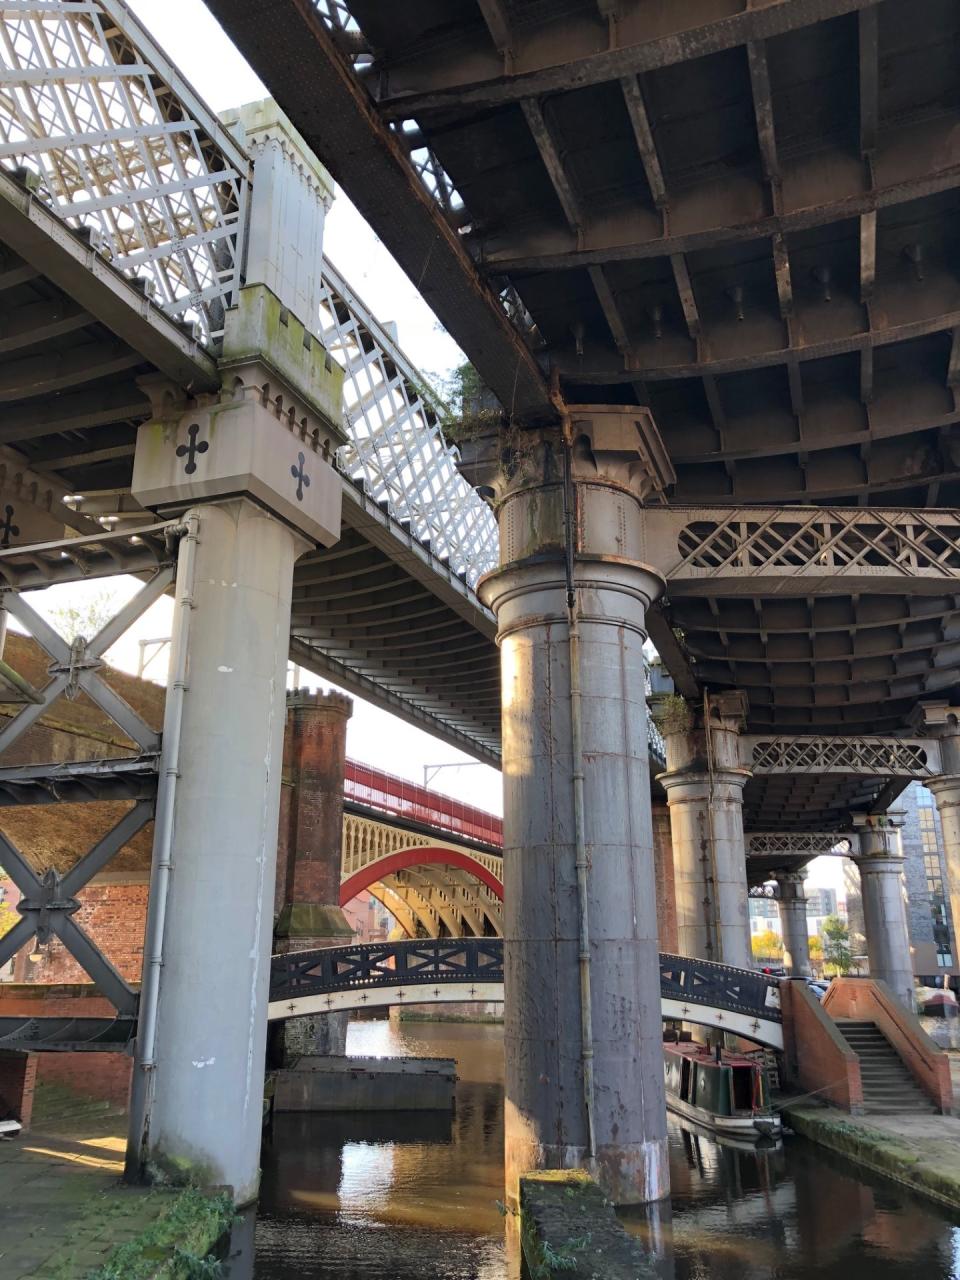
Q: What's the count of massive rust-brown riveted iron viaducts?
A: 1